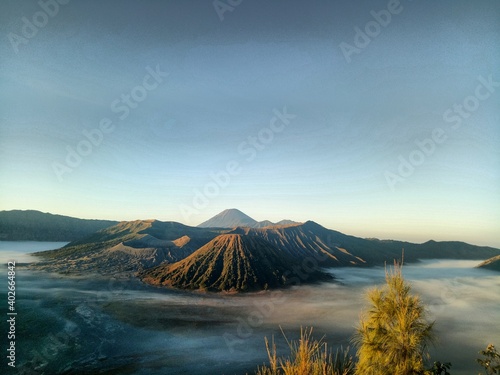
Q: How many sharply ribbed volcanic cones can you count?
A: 1